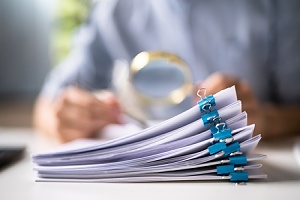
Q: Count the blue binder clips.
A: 9